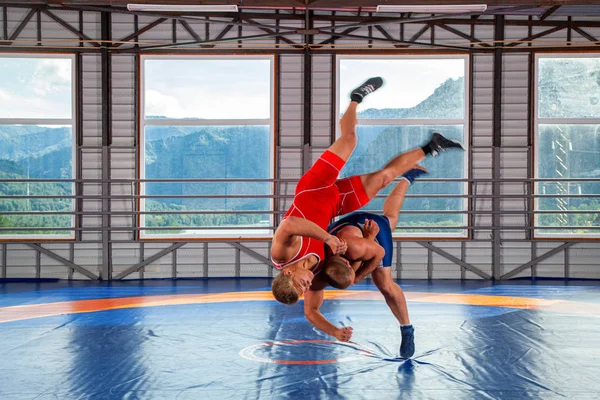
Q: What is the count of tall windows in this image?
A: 4